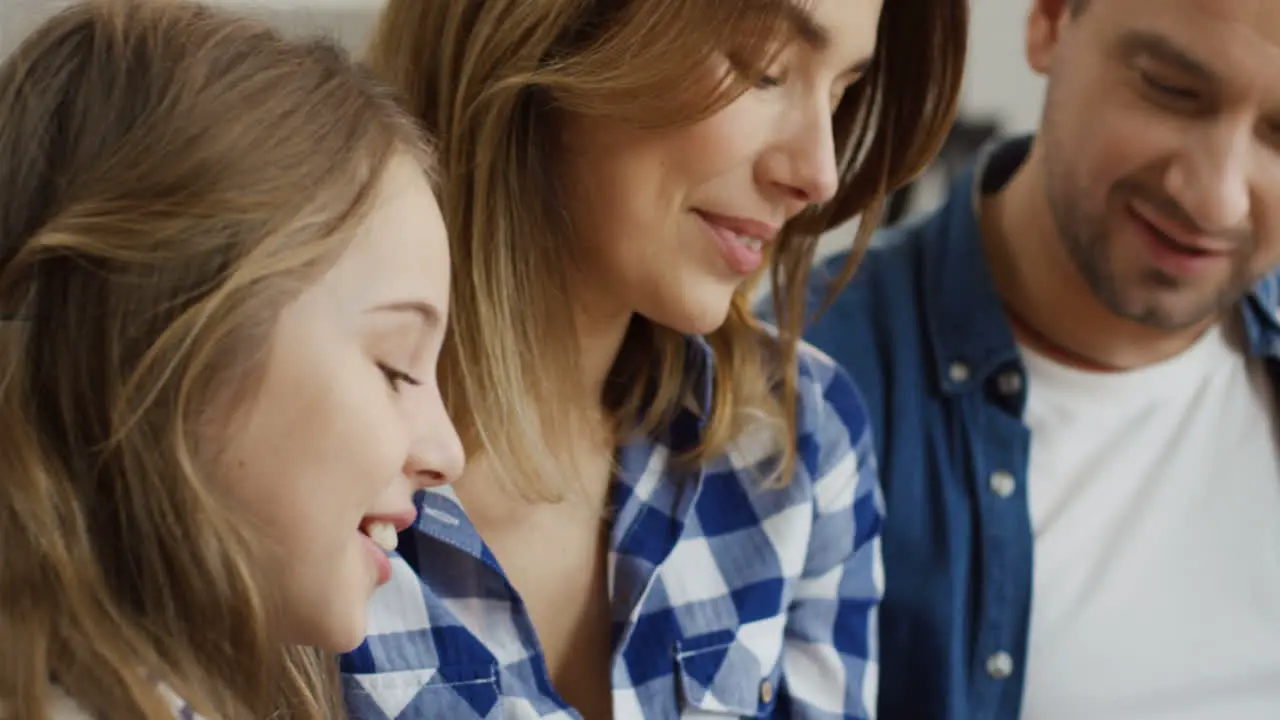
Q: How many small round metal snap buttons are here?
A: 4